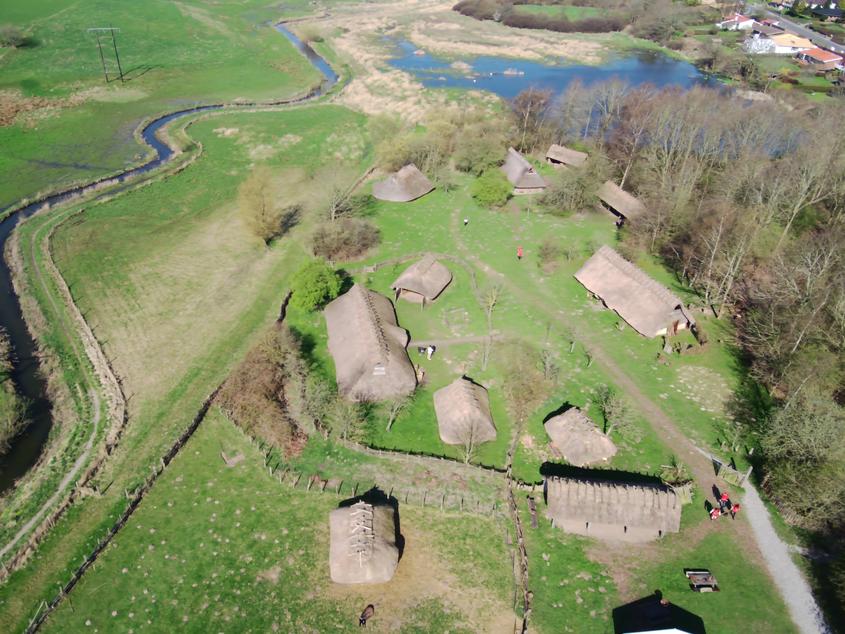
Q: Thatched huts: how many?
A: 11